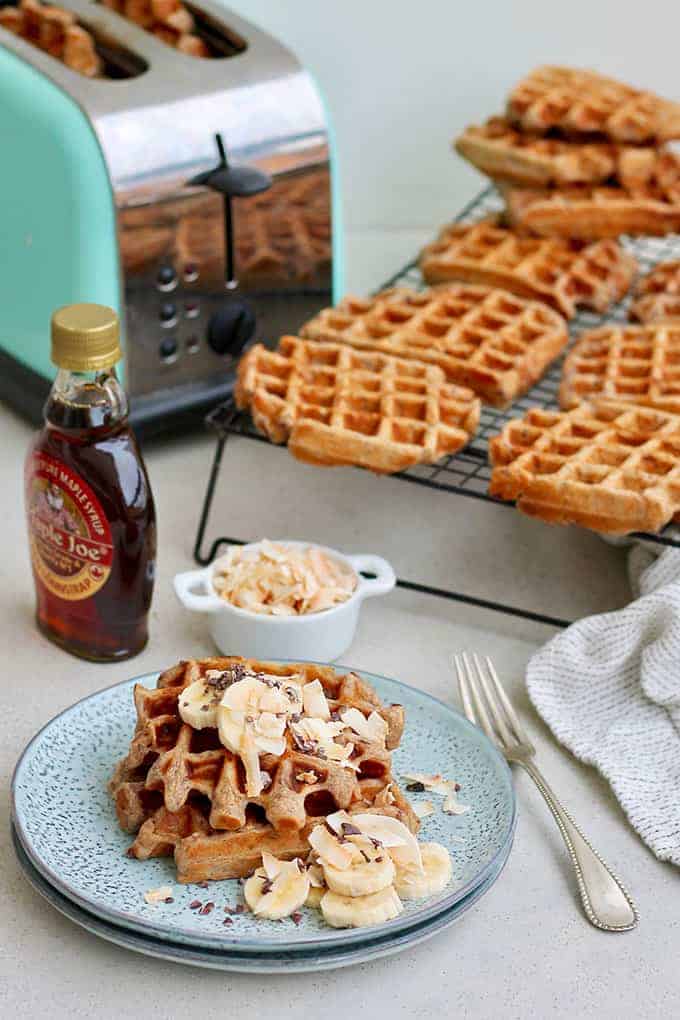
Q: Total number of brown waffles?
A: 13